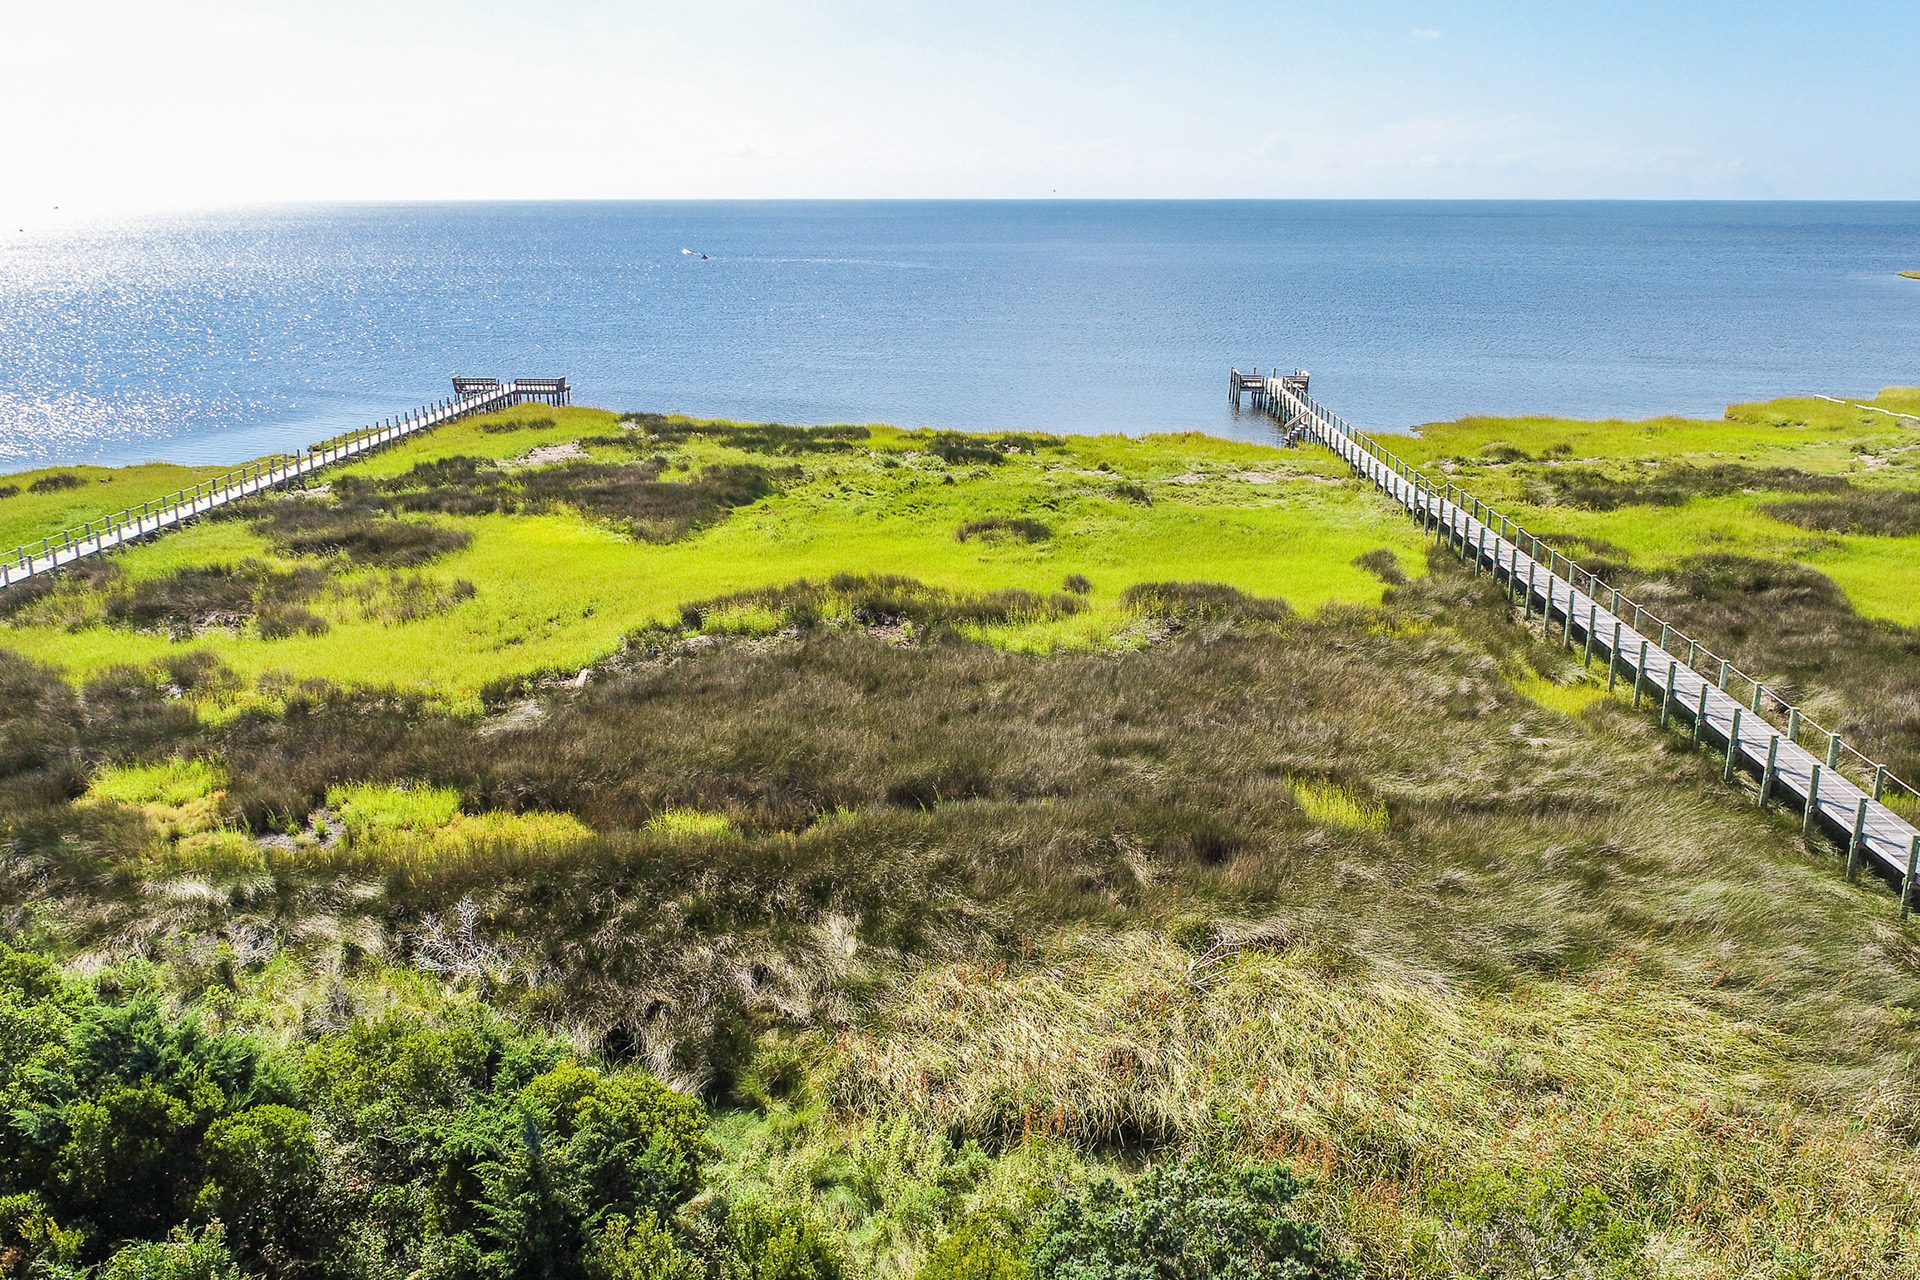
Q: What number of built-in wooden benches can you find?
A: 4